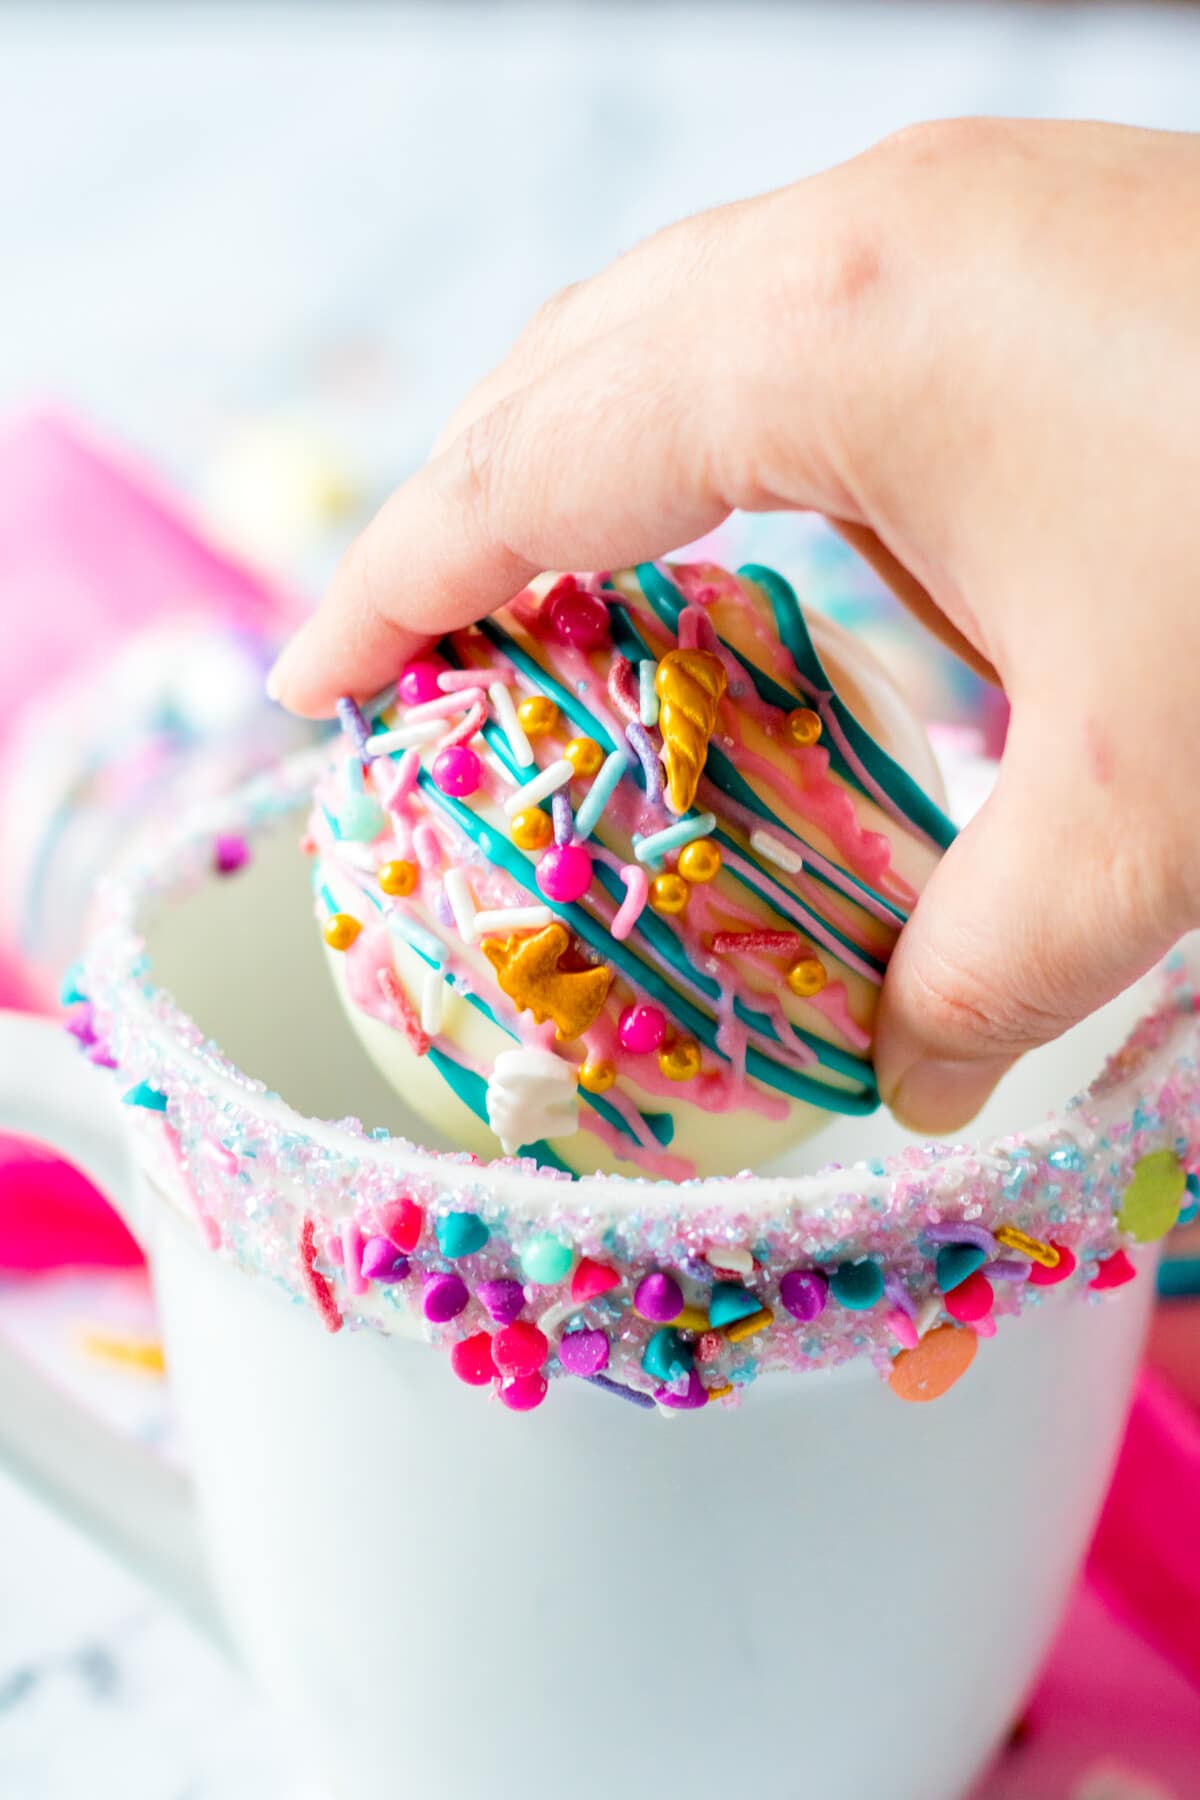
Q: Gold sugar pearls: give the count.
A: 11